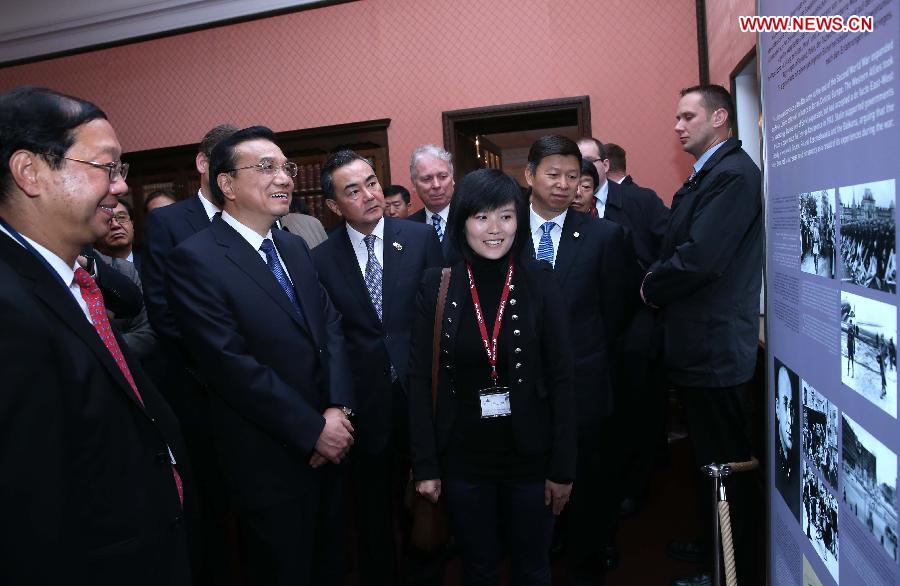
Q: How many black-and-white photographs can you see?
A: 7